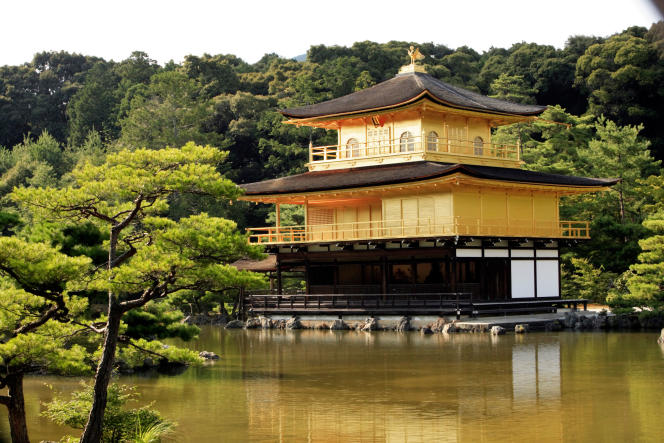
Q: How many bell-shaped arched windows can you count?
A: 4